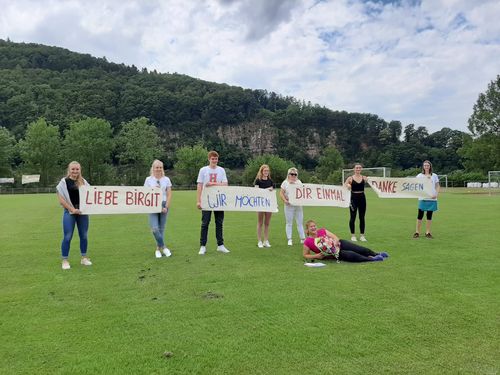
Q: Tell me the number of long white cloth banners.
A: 4